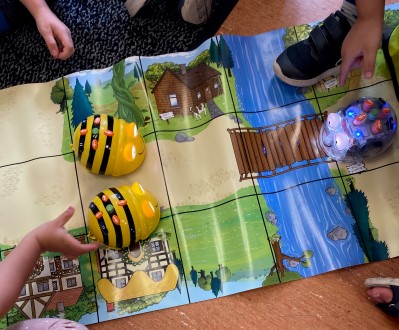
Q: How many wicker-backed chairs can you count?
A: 0